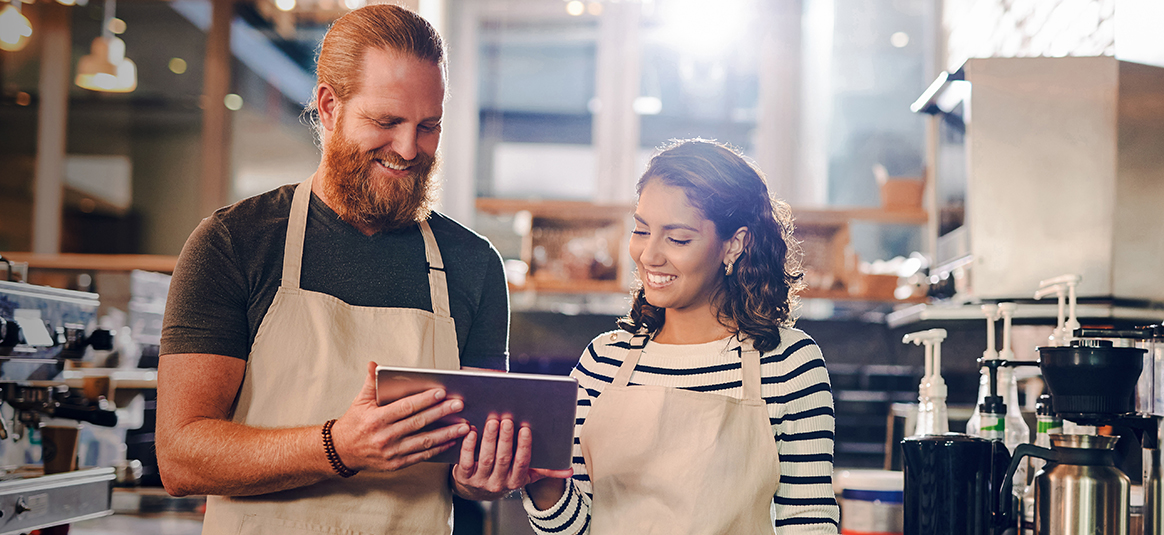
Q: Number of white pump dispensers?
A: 6